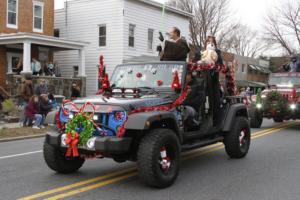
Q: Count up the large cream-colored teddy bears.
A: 1